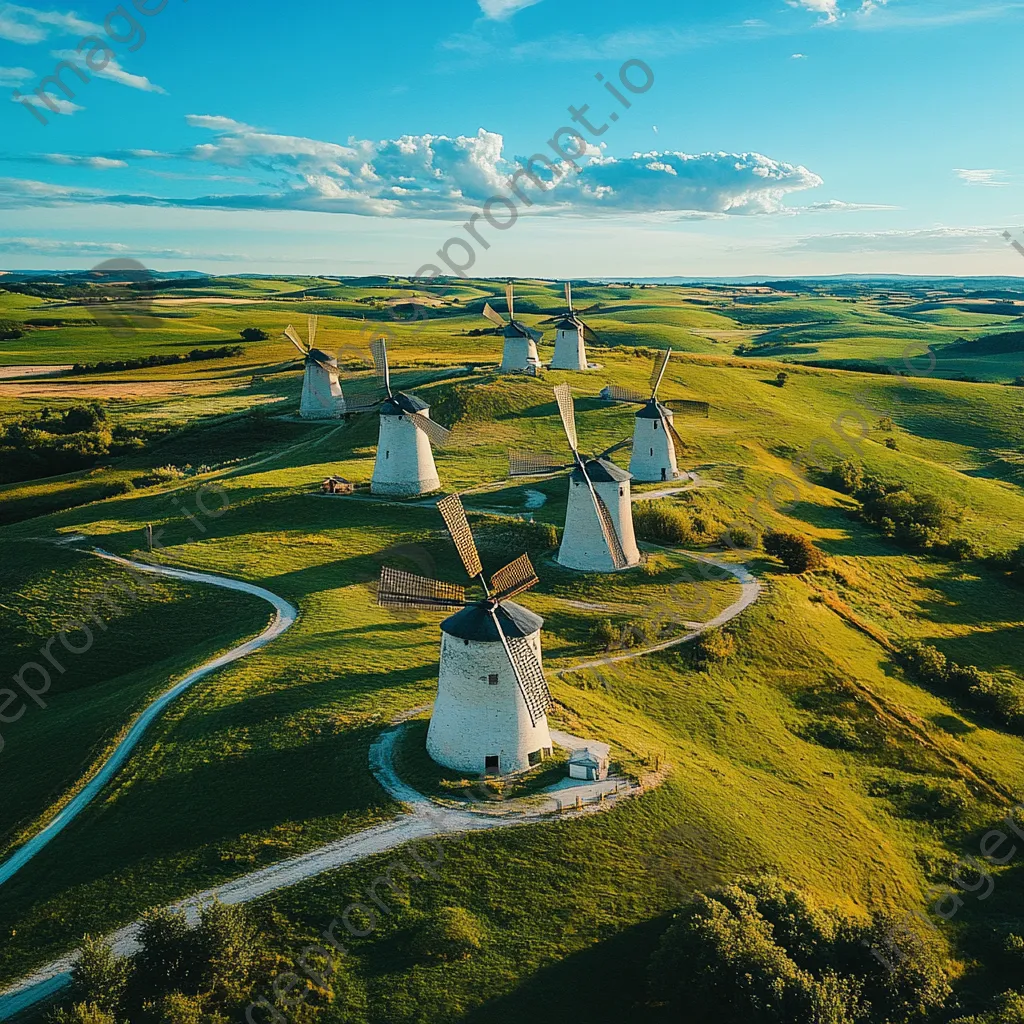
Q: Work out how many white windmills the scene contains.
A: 7